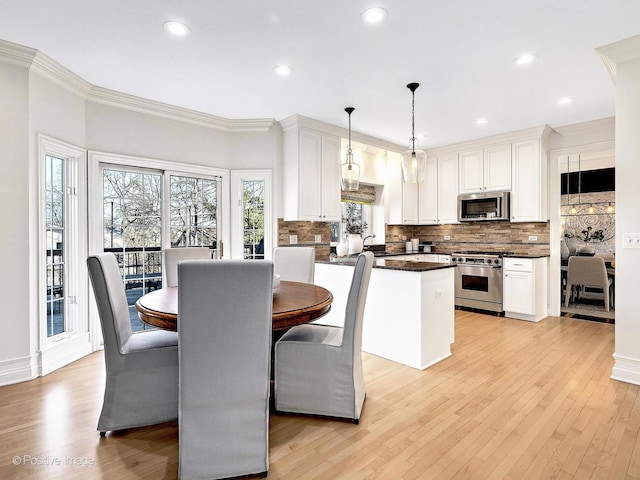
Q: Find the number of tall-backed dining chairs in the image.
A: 5